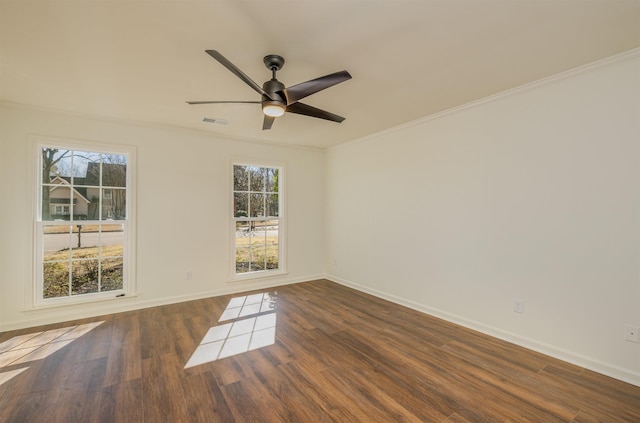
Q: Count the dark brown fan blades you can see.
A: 5